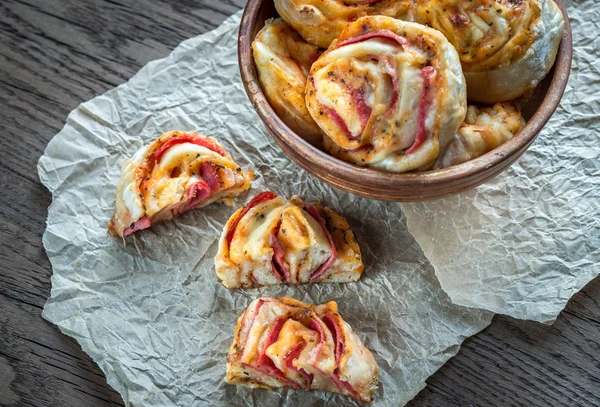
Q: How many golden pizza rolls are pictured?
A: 8